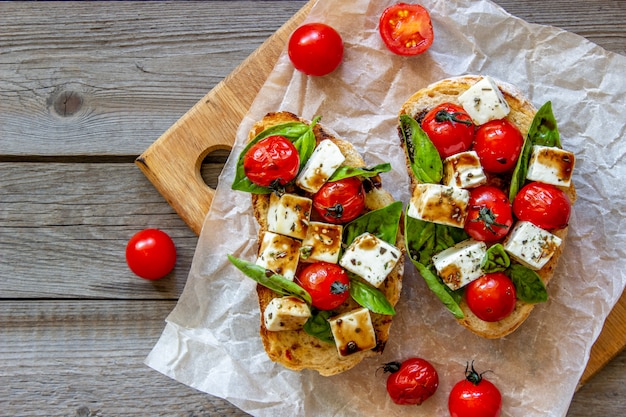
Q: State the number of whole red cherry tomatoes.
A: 12